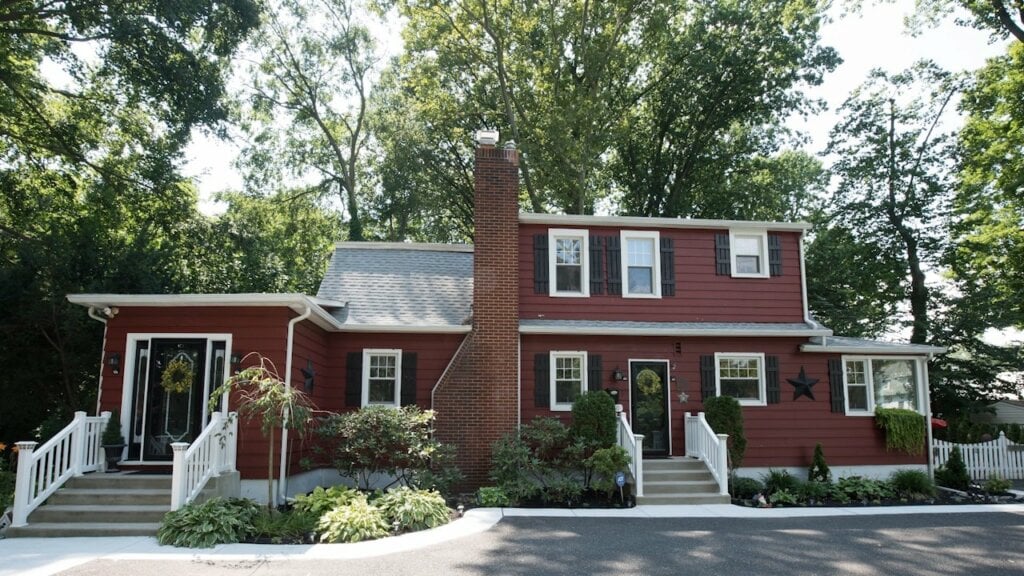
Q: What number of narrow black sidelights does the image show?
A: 2